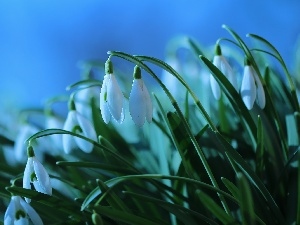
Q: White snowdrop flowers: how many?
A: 7